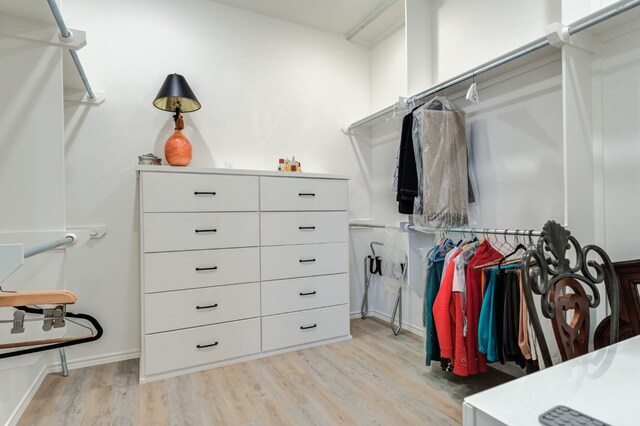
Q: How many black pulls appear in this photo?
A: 10